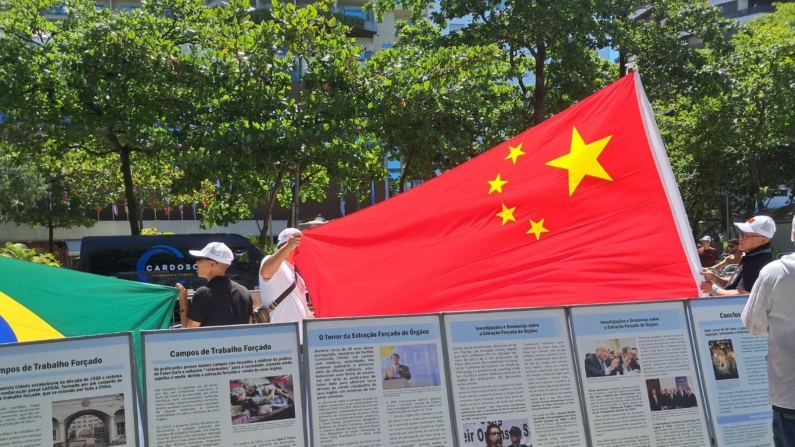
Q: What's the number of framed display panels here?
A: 6